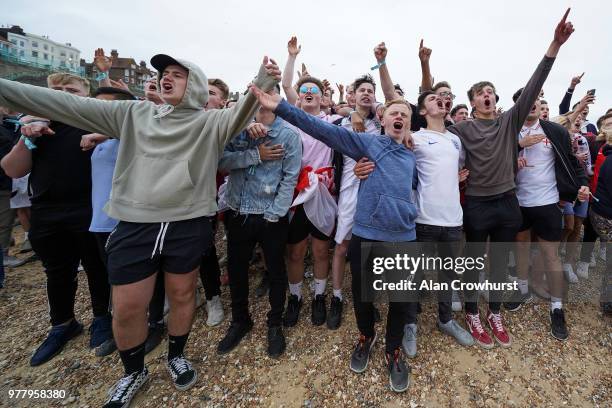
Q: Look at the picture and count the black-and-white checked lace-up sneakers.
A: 2